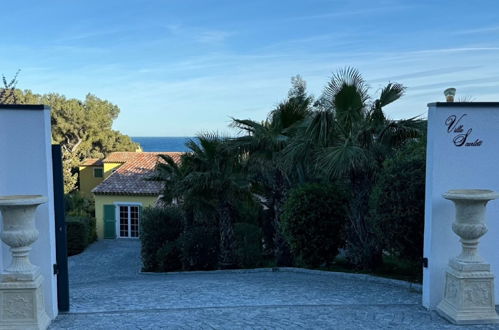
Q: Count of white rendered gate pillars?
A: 2